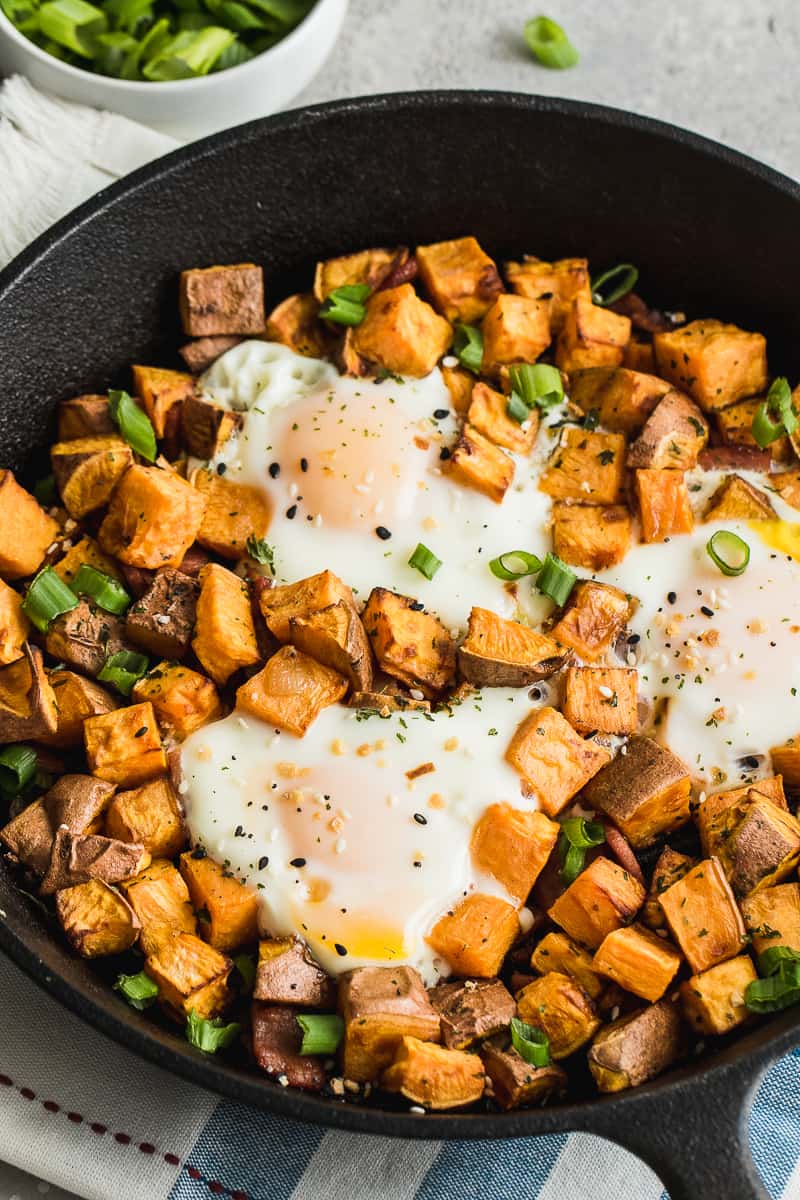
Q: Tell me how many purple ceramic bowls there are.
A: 0